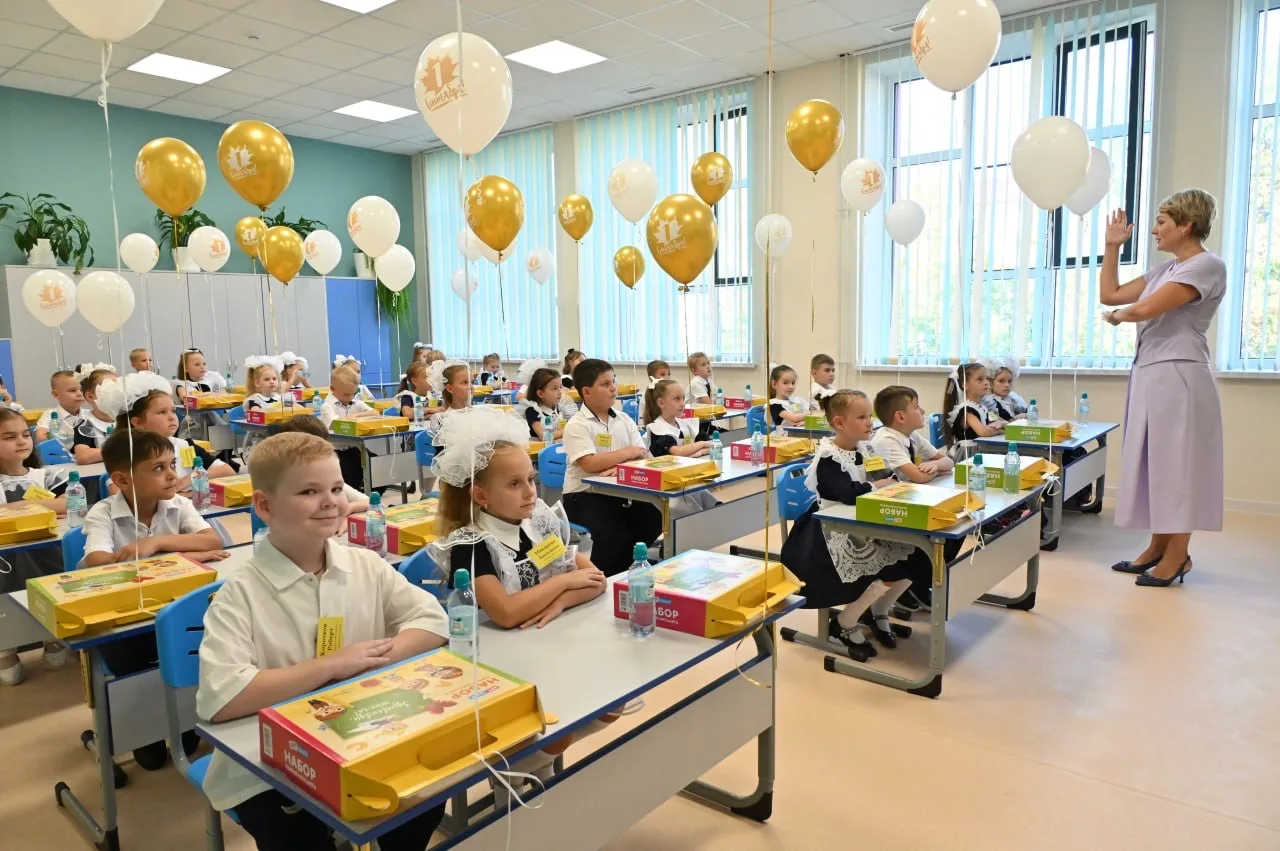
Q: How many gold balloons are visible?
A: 10